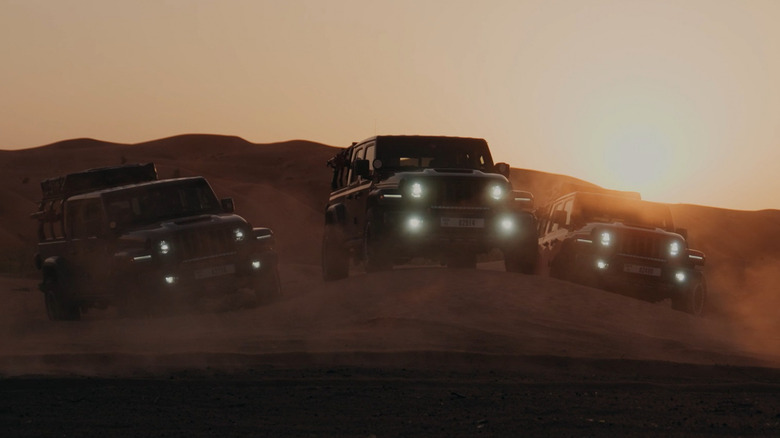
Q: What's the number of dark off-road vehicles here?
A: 3